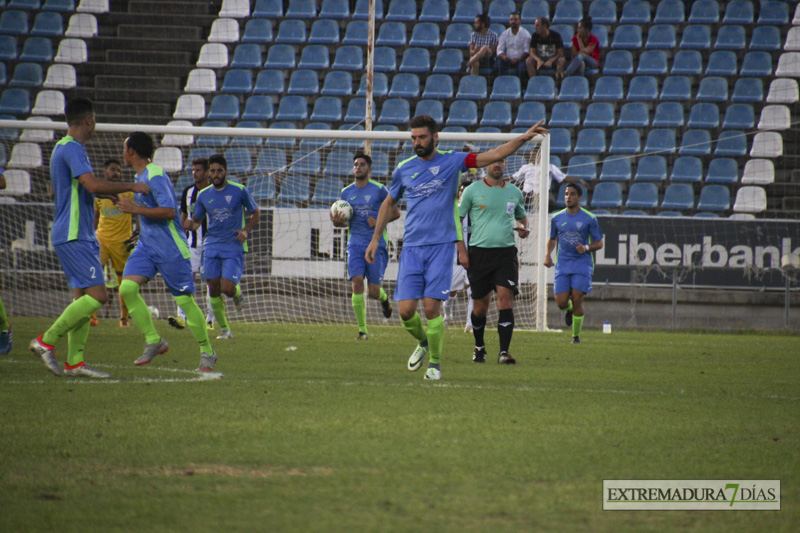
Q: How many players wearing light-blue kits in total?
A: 6